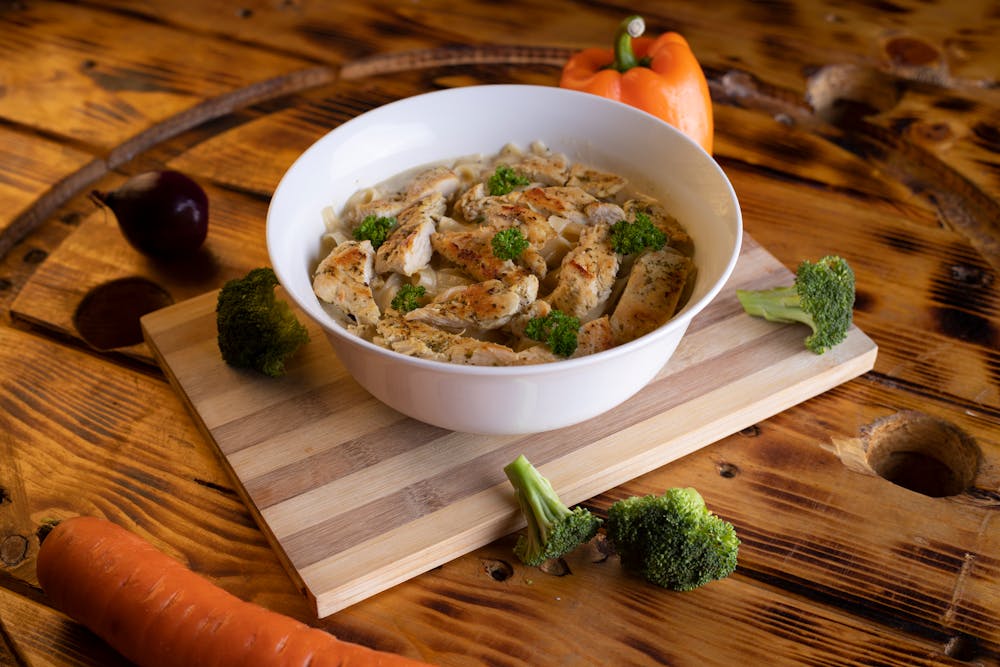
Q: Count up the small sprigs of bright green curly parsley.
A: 6